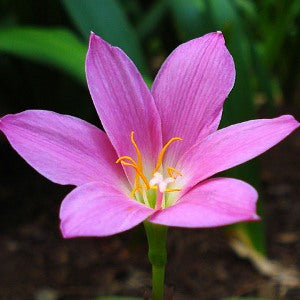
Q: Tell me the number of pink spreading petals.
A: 6